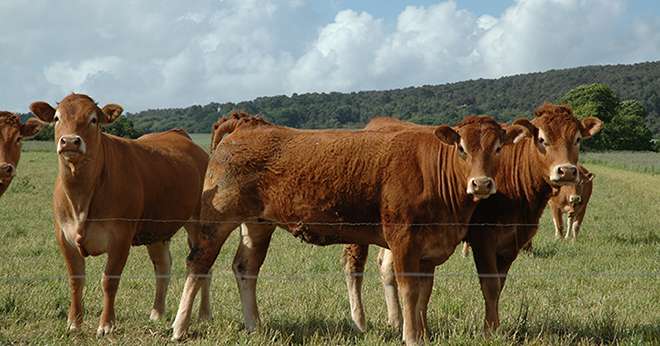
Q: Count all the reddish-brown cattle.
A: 5